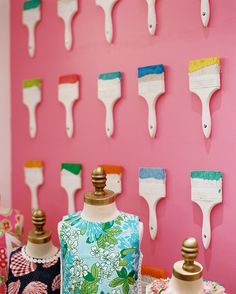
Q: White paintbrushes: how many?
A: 15